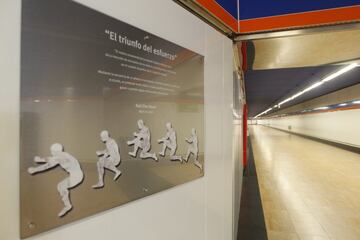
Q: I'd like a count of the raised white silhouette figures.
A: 5